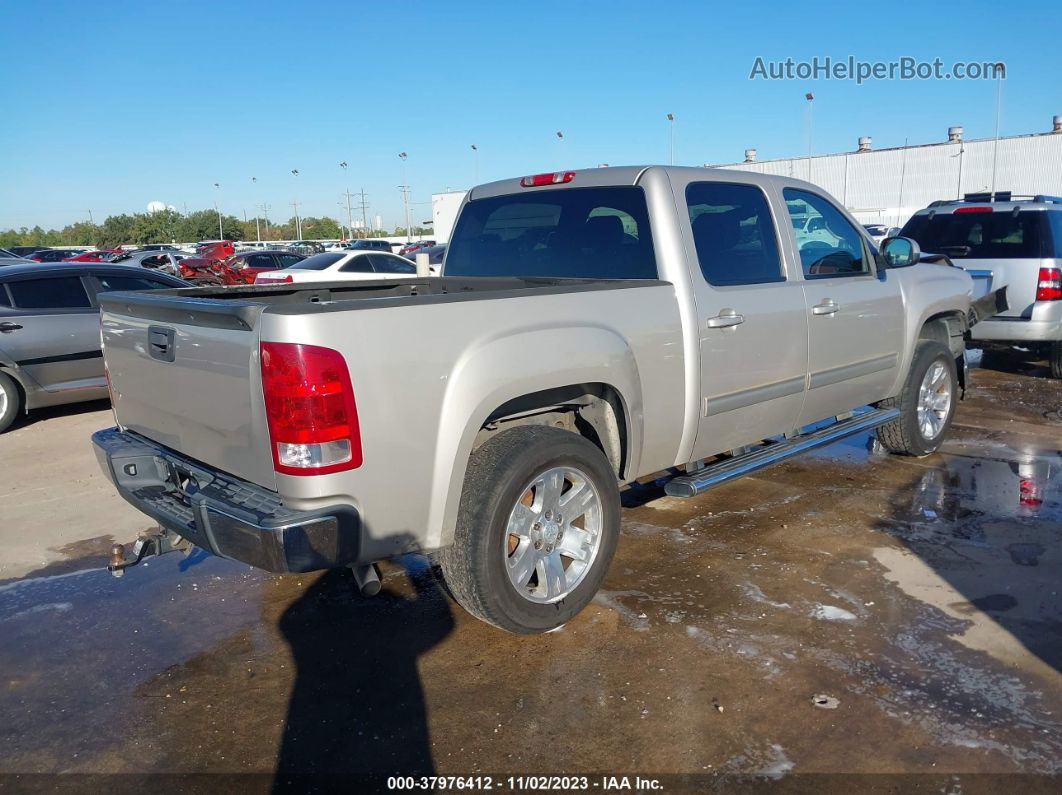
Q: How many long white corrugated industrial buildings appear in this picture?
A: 1